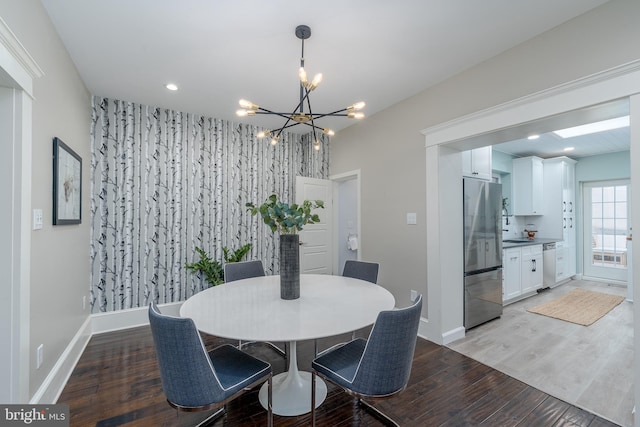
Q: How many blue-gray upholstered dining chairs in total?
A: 4